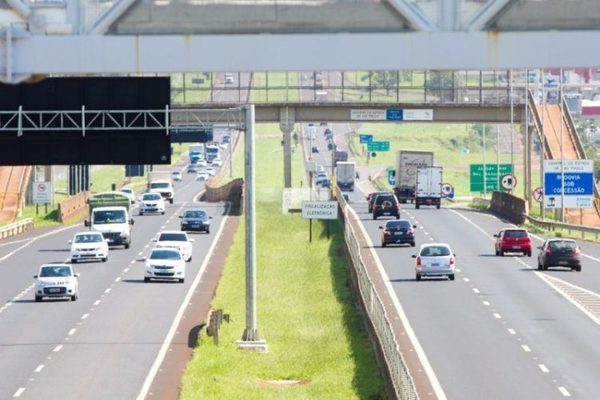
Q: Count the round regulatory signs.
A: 3